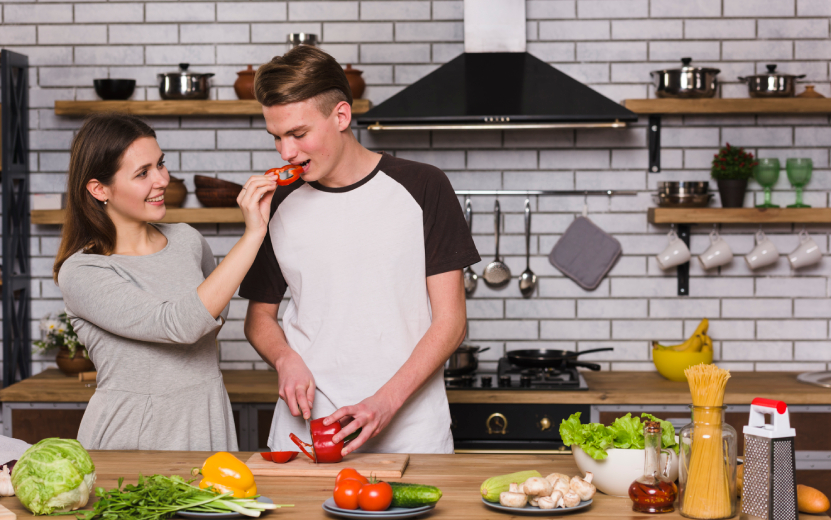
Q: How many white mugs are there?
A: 4